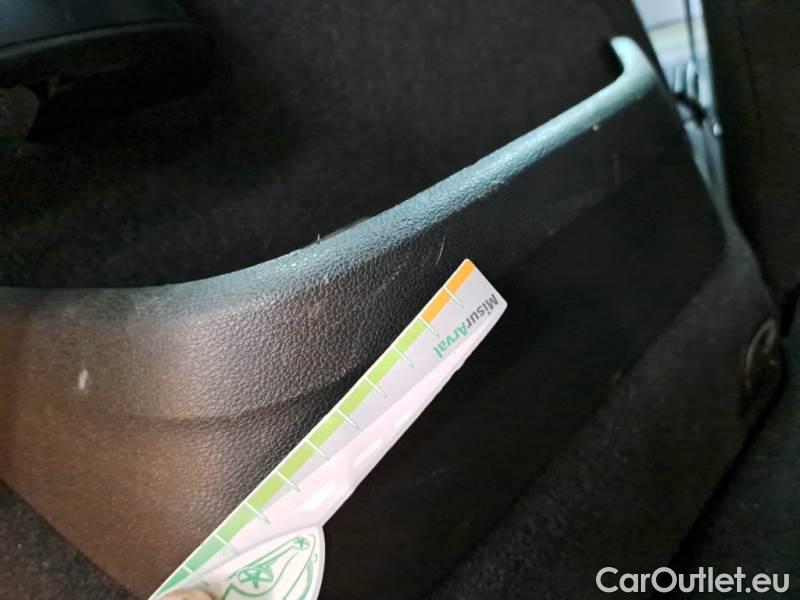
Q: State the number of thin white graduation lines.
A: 10